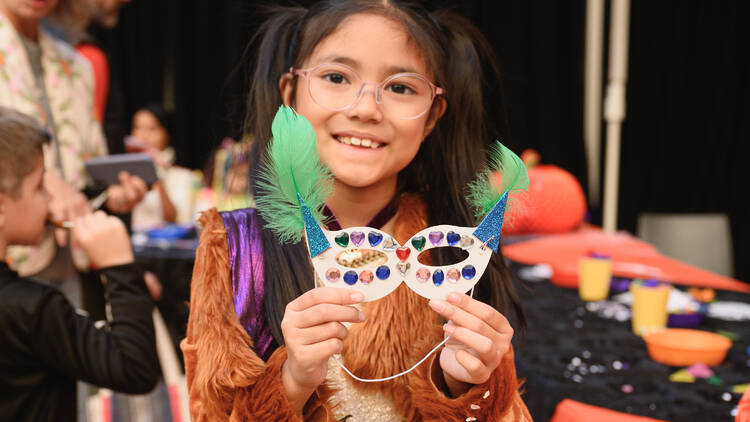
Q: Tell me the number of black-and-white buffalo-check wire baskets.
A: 0